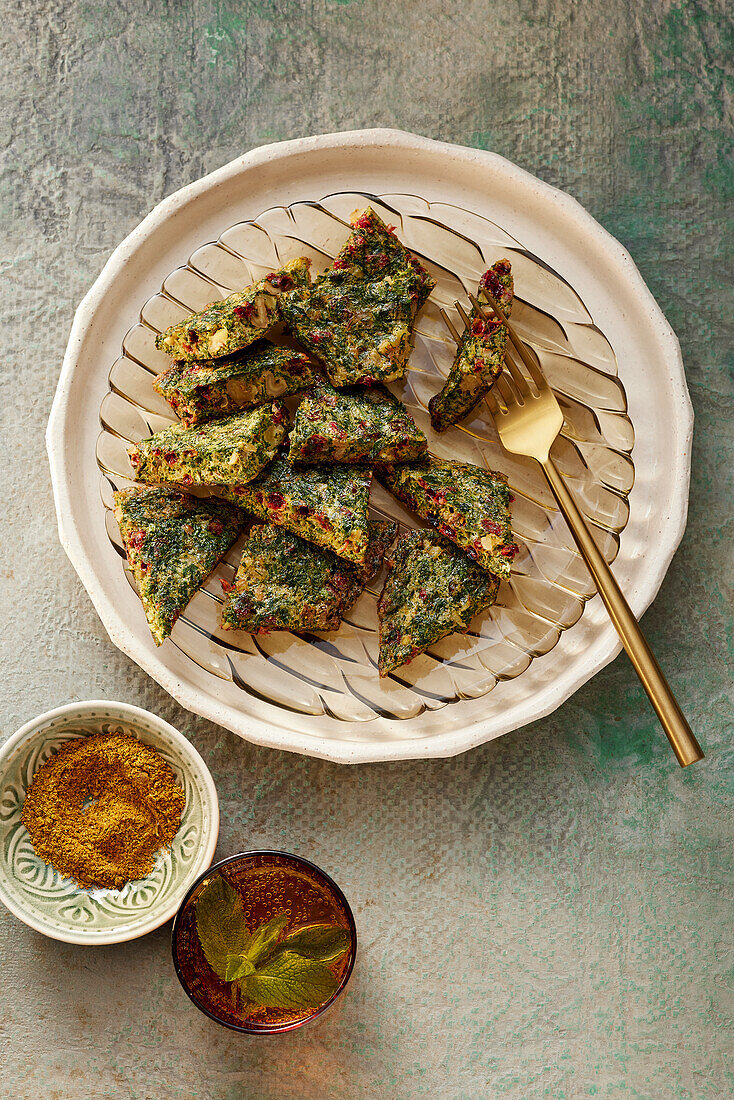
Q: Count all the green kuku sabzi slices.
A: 11